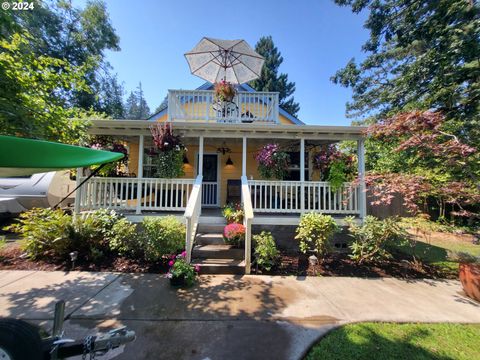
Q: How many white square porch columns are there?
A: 6